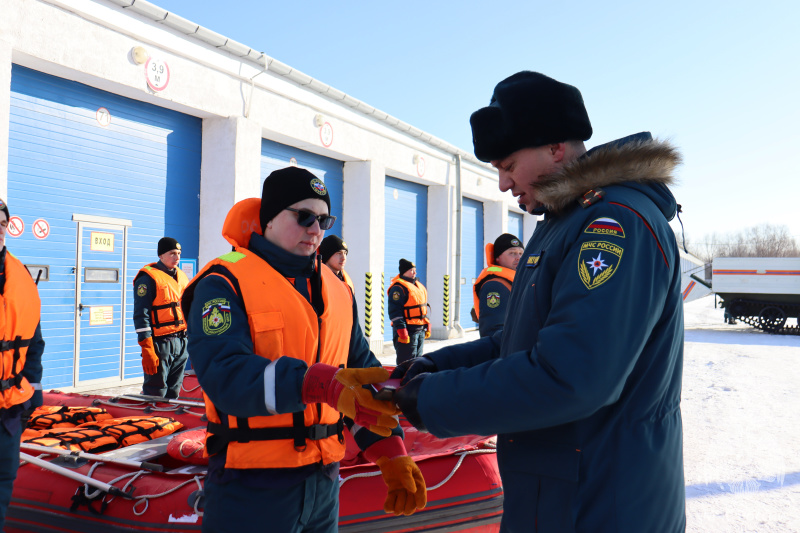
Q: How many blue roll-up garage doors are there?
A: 5